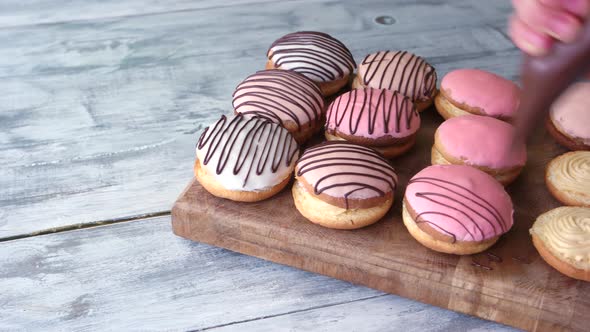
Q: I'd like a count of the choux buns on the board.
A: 12